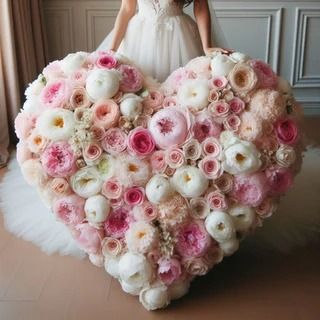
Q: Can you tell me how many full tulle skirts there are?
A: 1